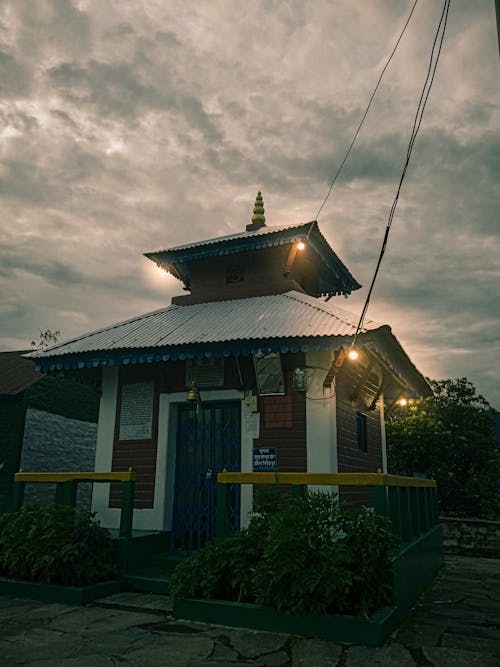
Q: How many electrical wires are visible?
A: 3